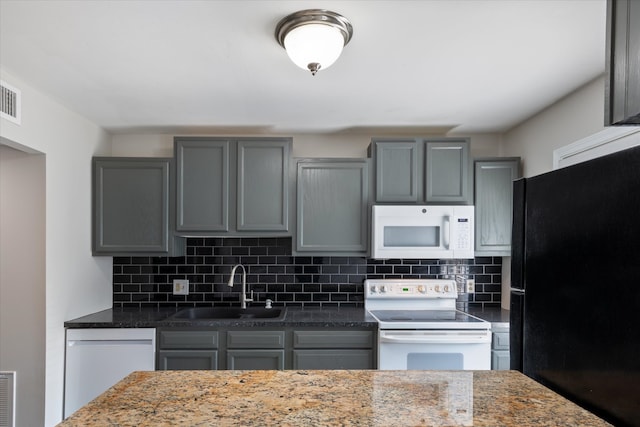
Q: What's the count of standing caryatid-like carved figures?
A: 0